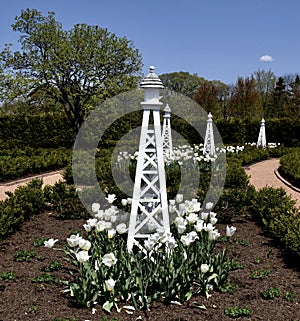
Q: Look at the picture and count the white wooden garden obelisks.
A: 4